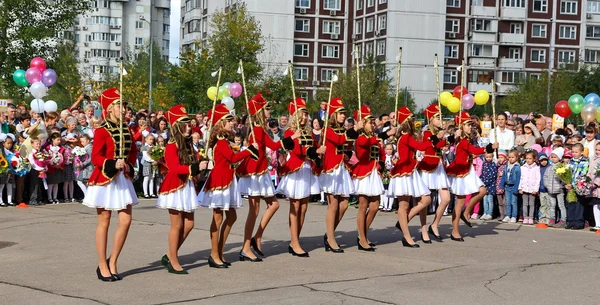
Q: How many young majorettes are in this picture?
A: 10